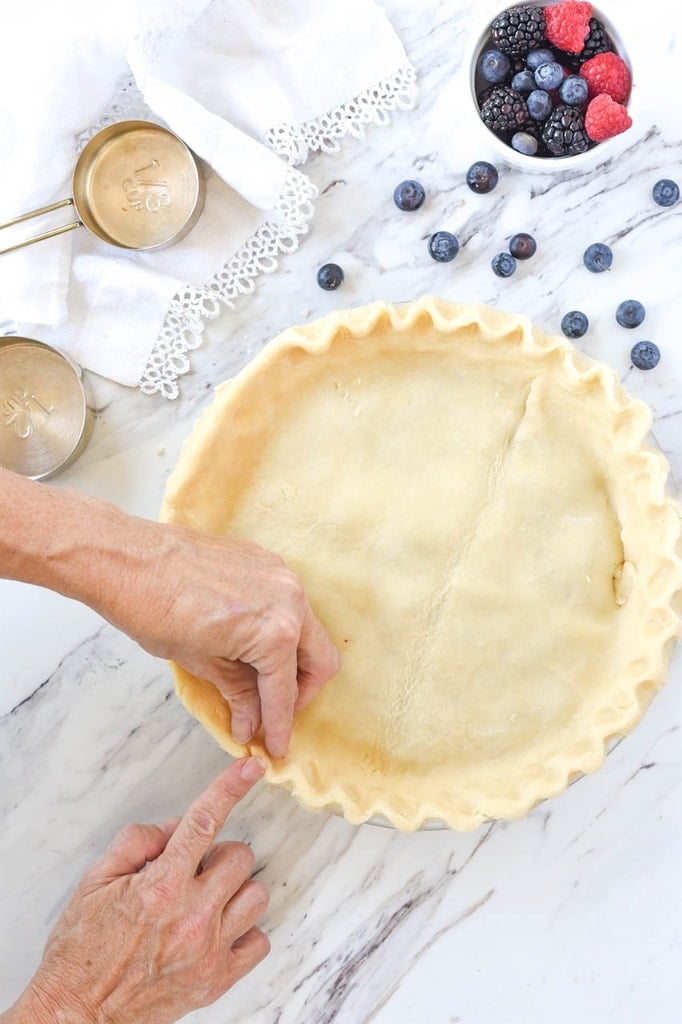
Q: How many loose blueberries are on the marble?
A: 11